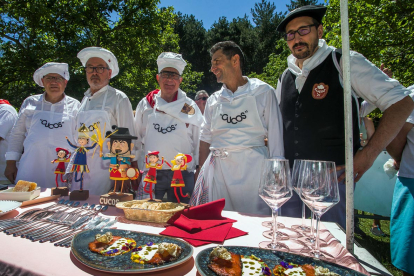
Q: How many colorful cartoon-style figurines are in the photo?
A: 5